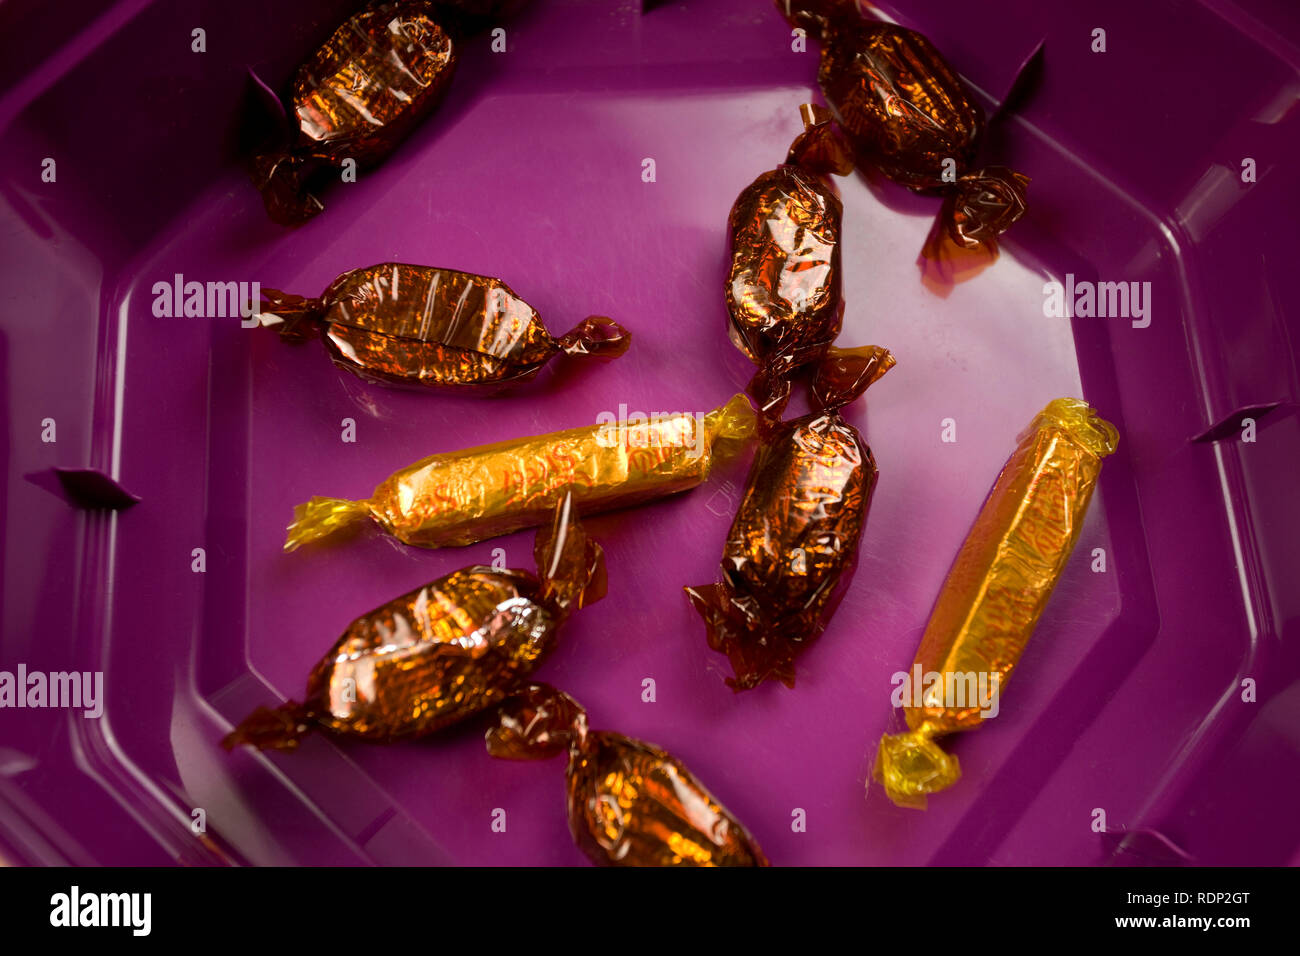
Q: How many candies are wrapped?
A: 9